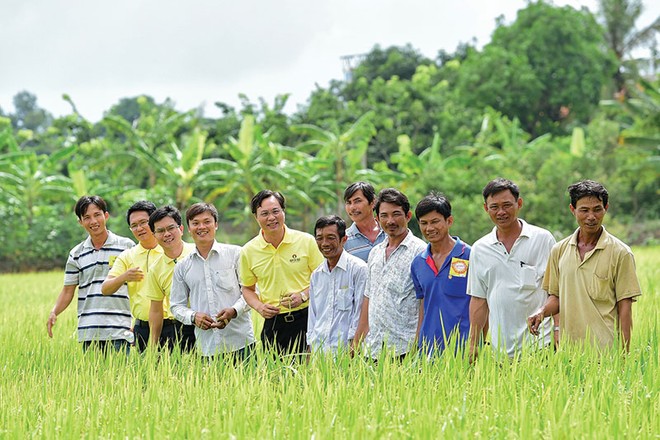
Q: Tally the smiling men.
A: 11